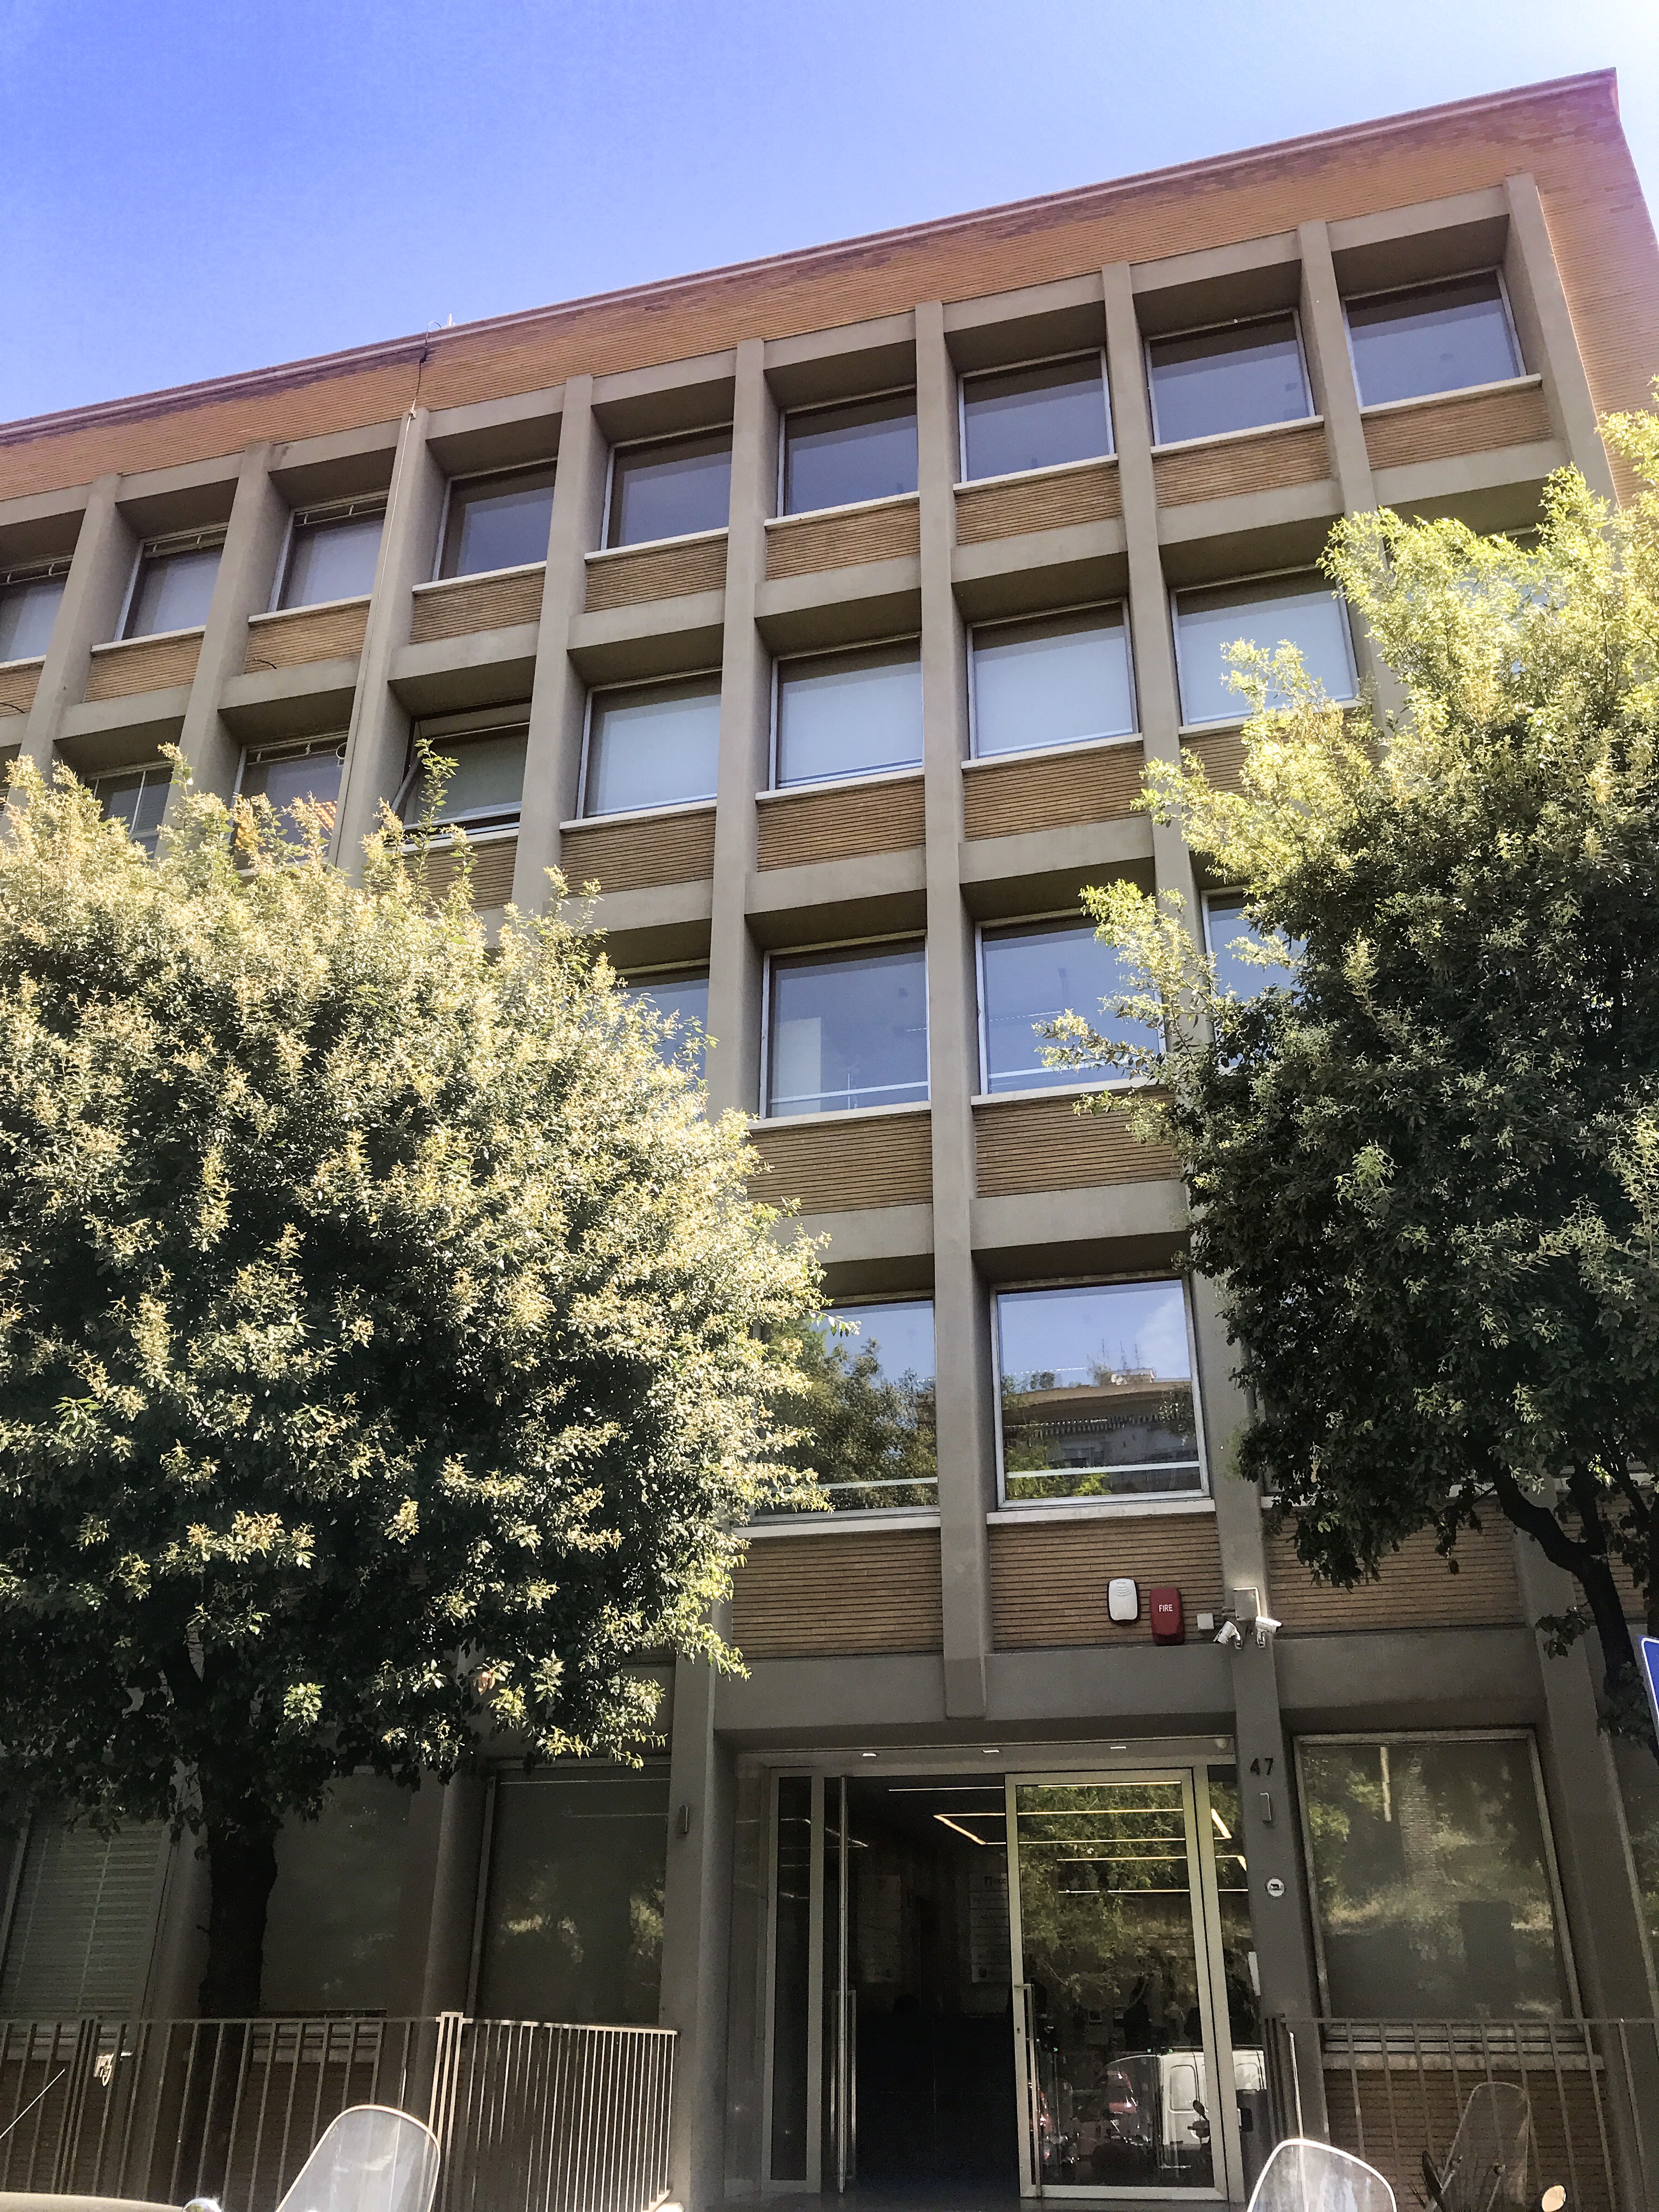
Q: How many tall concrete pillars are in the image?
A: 9